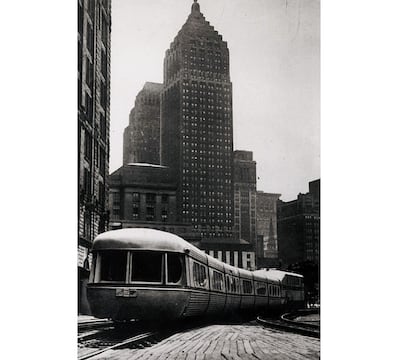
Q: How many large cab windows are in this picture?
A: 3